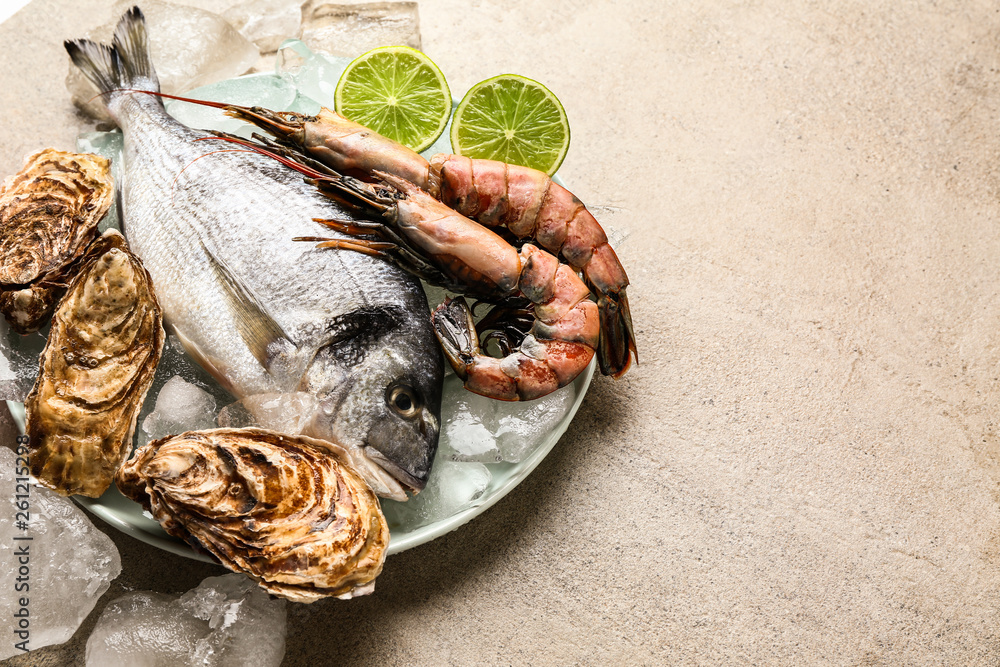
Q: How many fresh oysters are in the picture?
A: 3